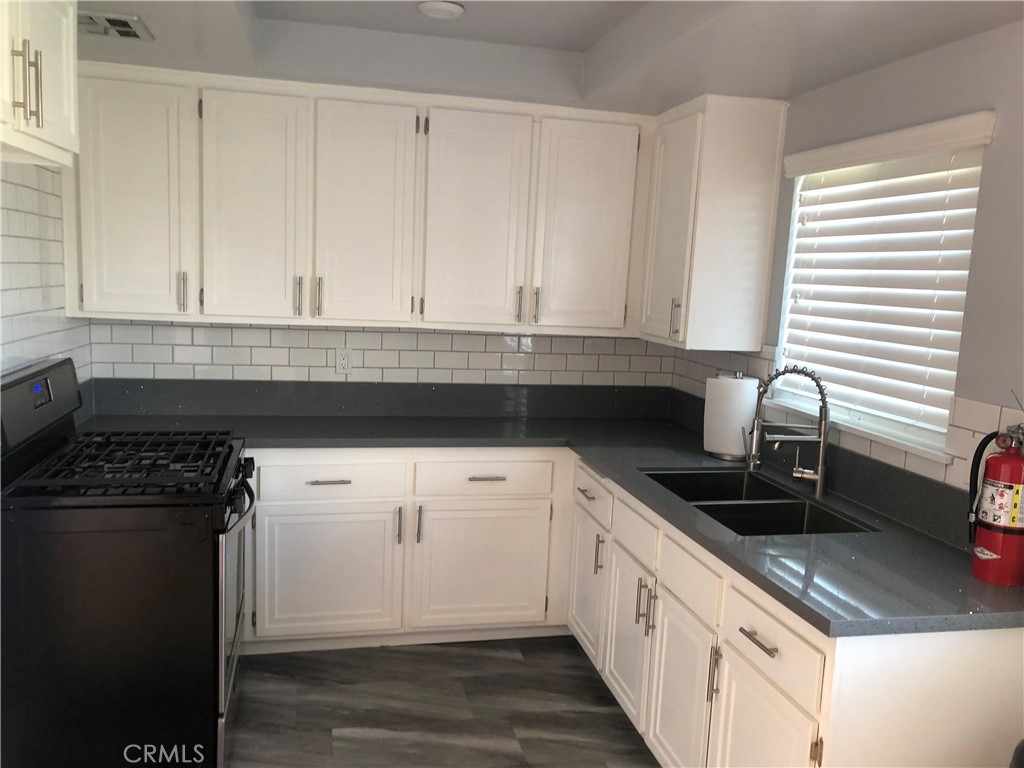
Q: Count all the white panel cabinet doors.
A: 14